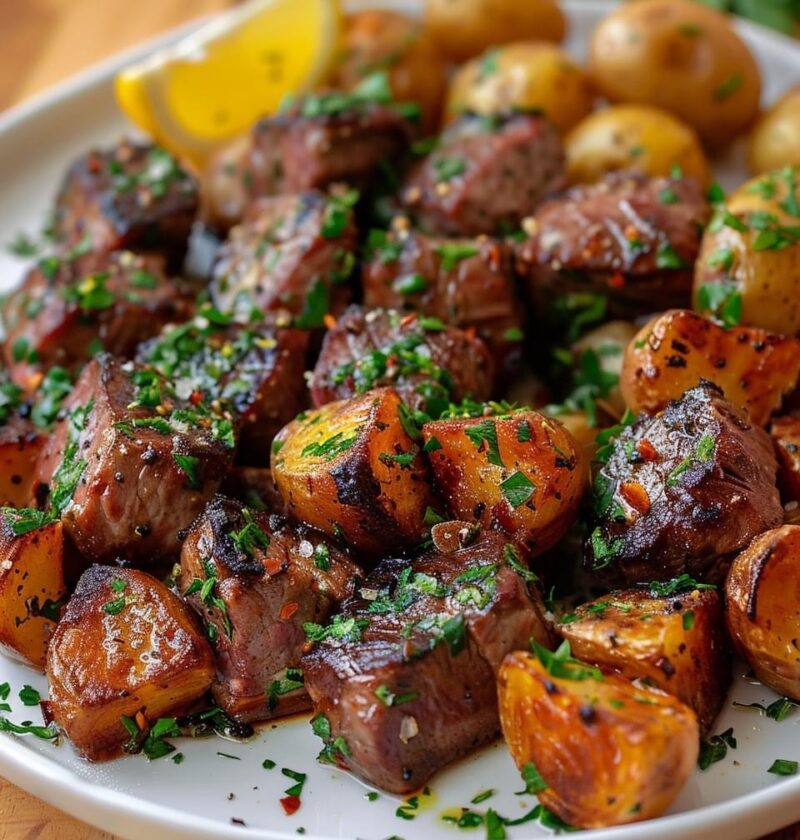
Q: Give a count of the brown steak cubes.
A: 13